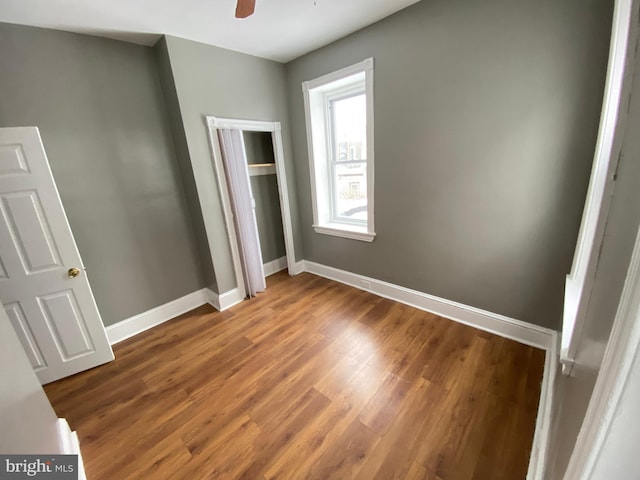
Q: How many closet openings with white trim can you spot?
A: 1